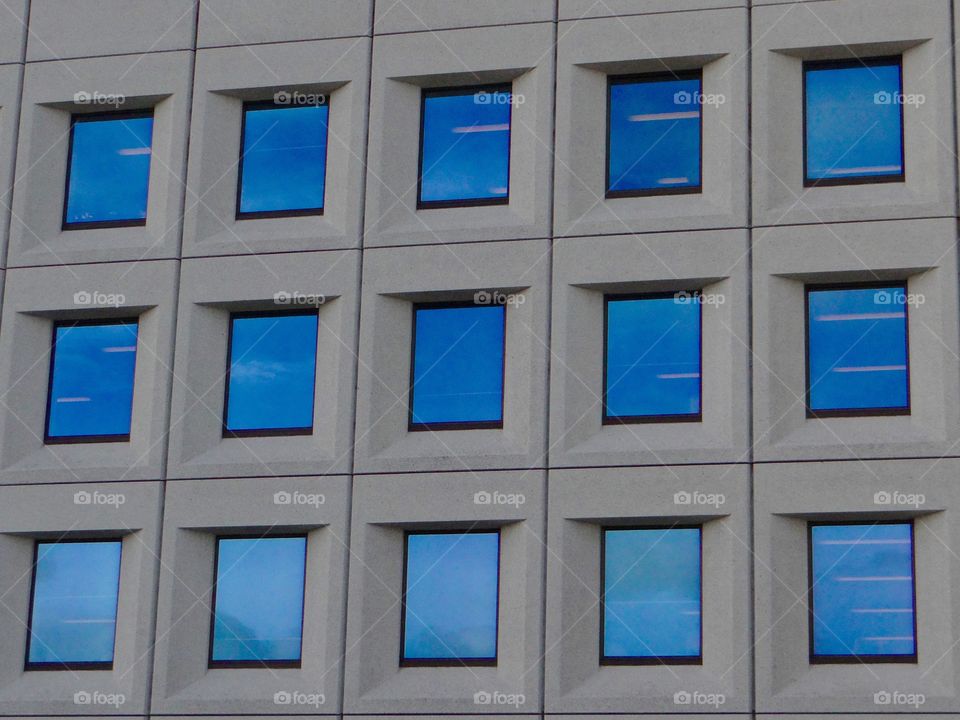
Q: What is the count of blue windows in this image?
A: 15